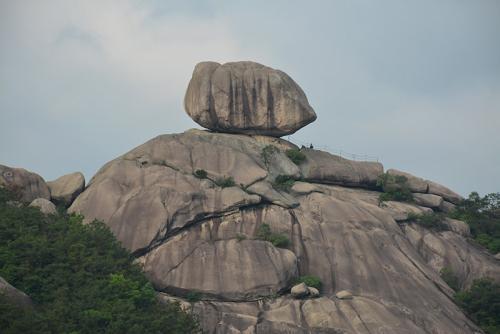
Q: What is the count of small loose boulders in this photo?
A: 3